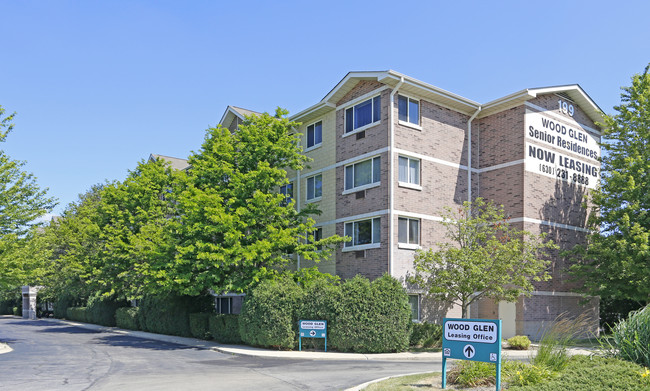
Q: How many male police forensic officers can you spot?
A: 0